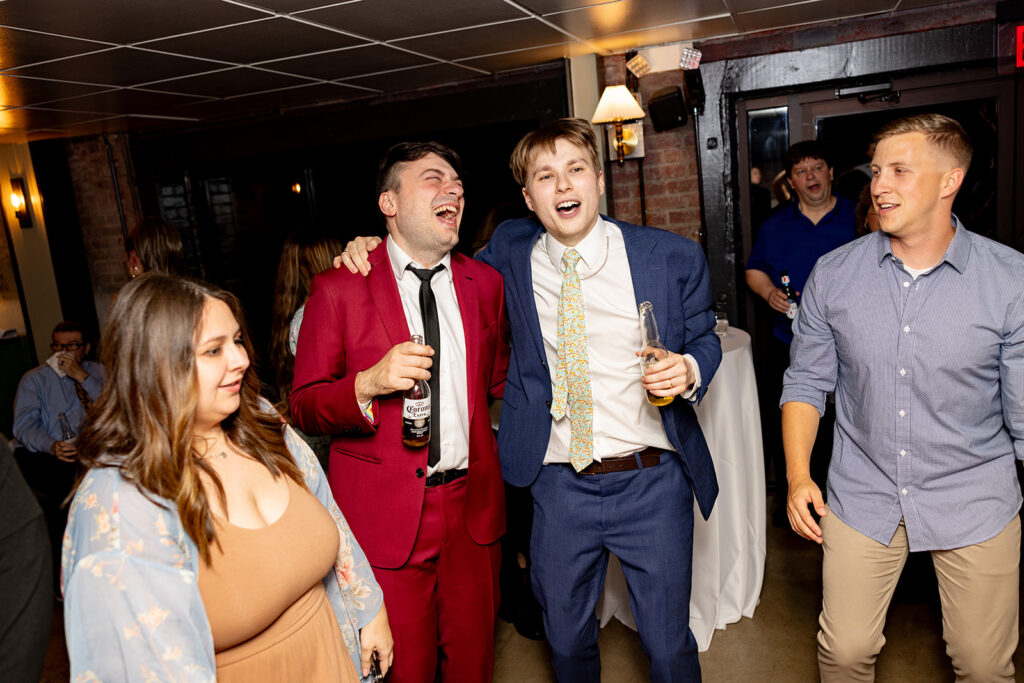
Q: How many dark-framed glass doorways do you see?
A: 1